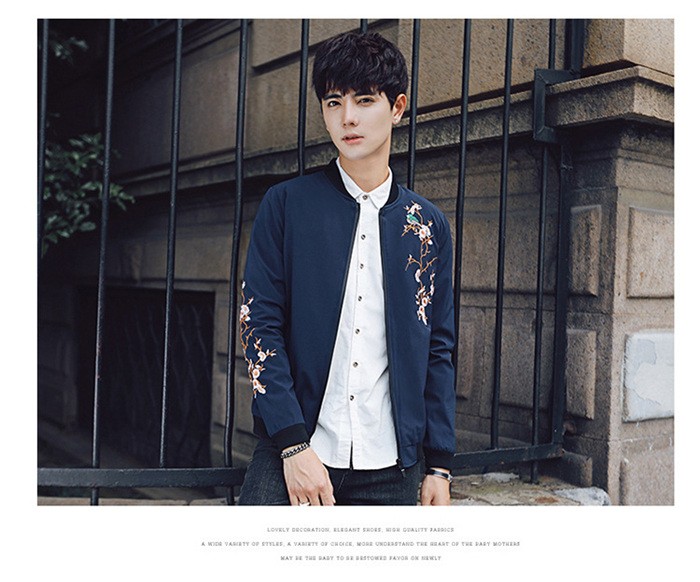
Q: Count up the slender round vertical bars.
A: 10